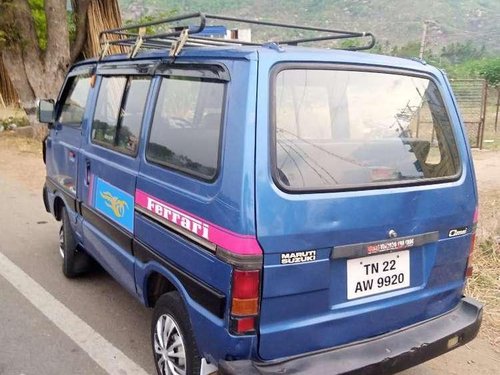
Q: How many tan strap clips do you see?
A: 3